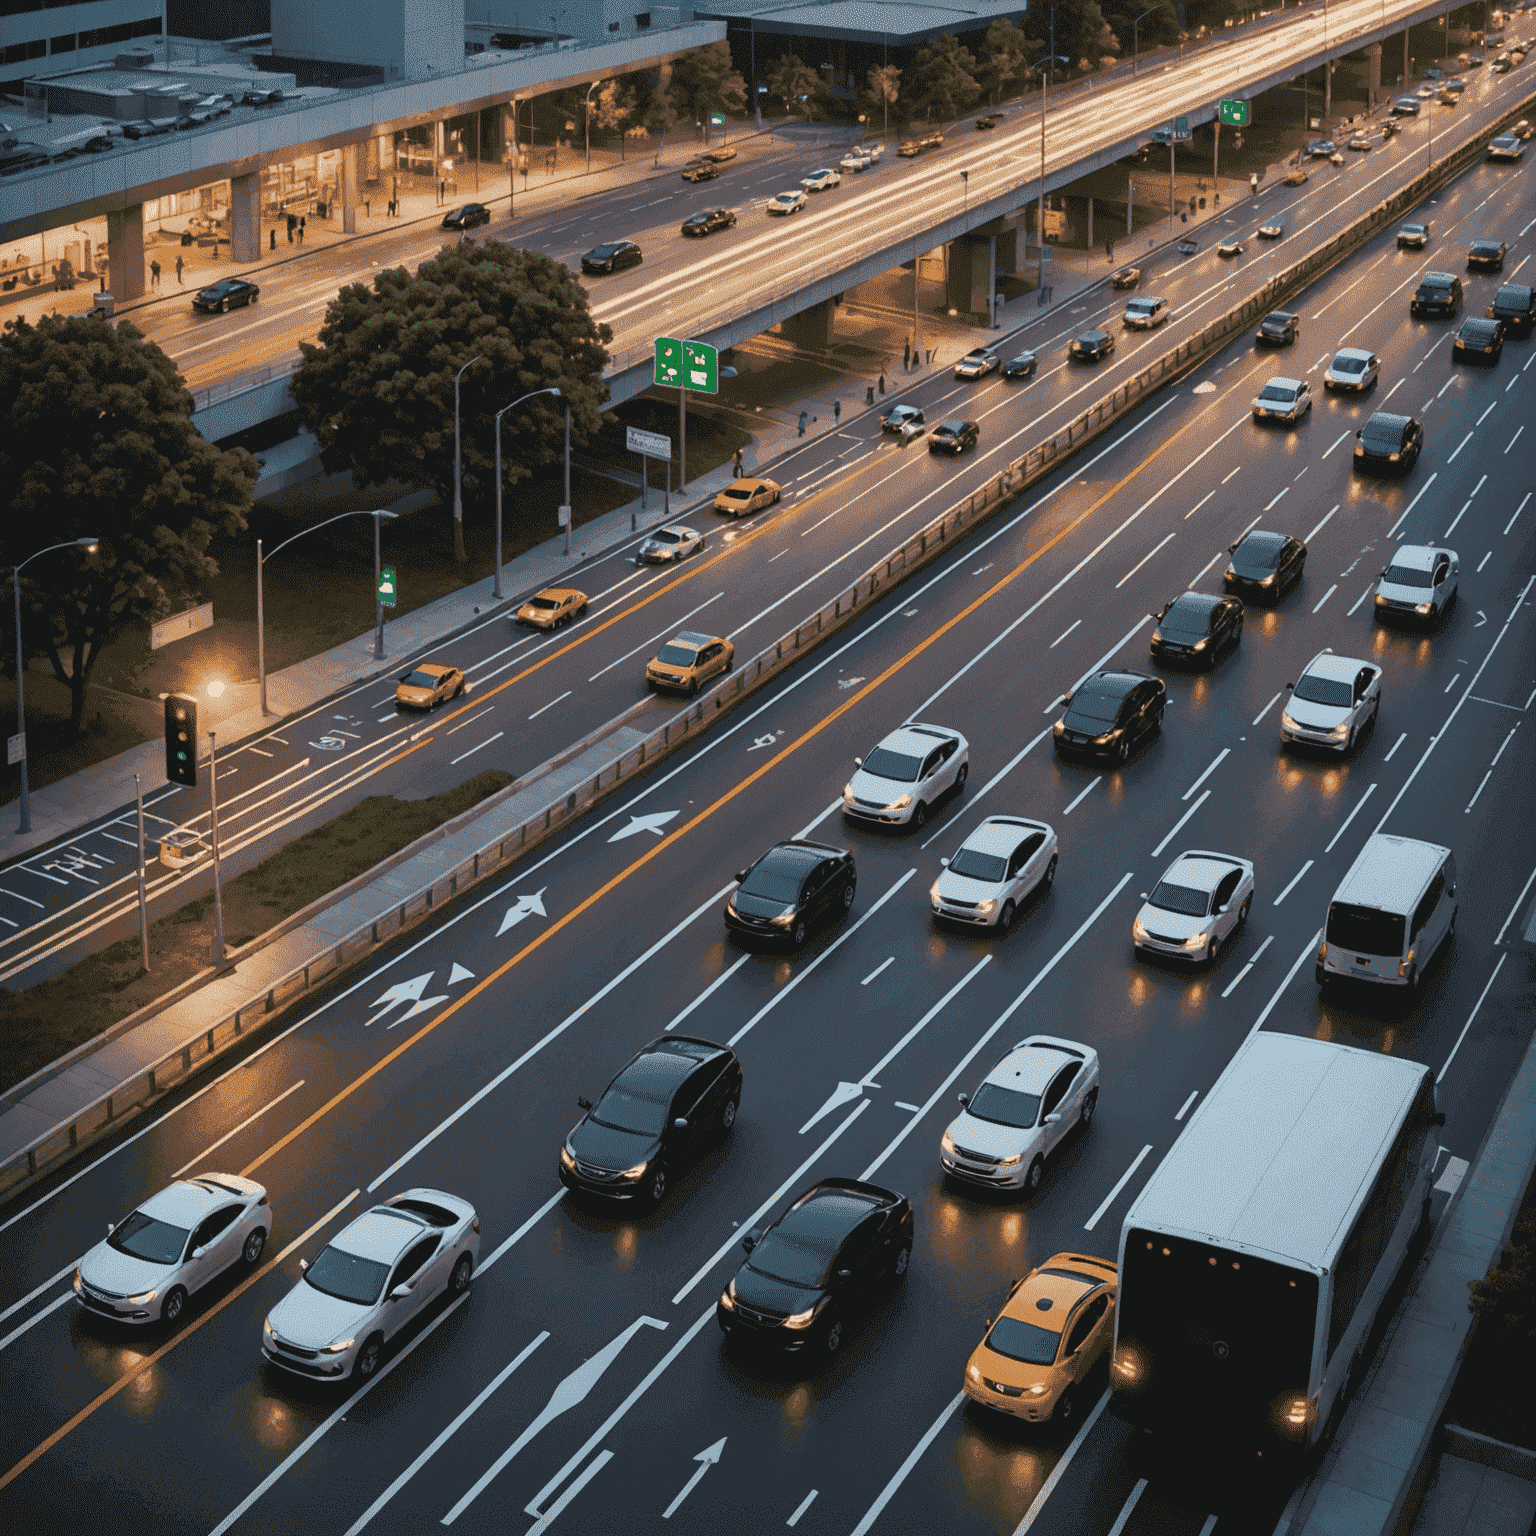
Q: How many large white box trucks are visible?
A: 1